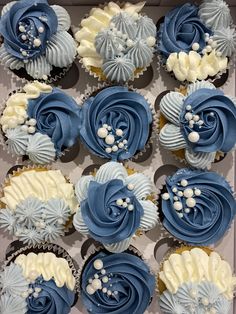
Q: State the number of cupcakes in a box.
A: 12